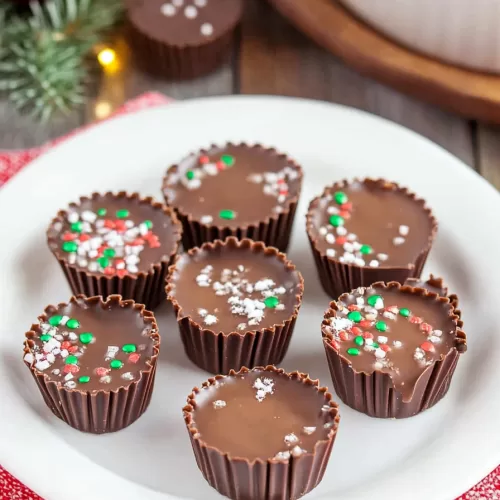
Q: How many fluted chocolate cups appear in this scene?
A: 8